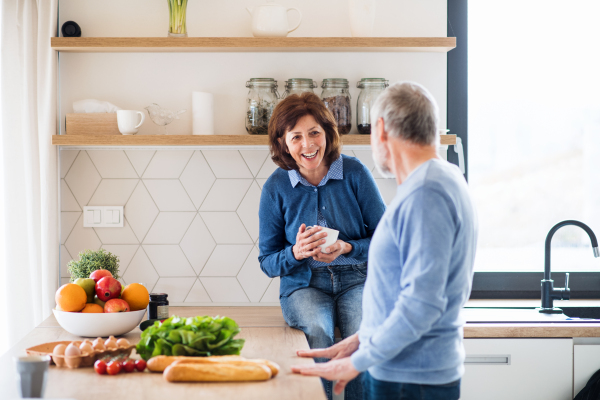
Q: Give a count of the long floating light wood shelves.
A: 2